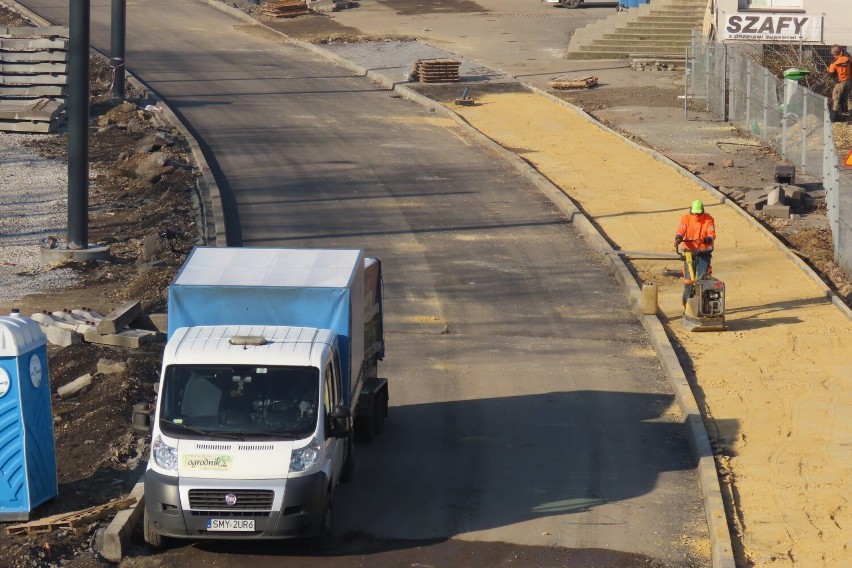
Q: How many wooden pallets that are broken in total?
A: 1